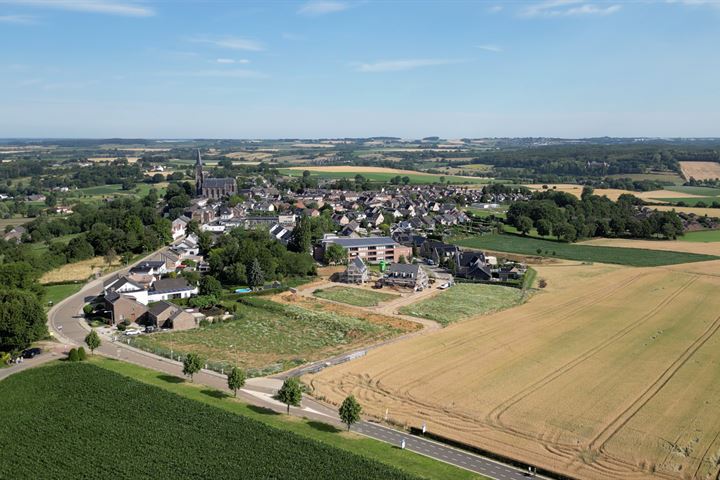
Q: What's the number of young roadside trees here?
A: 5